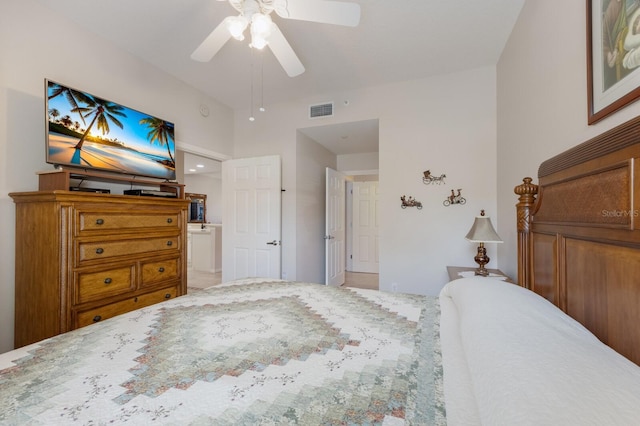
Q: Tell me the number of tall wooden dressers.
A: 1